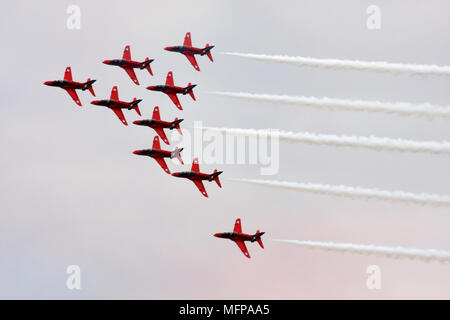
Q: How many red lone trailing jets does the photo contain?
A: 1